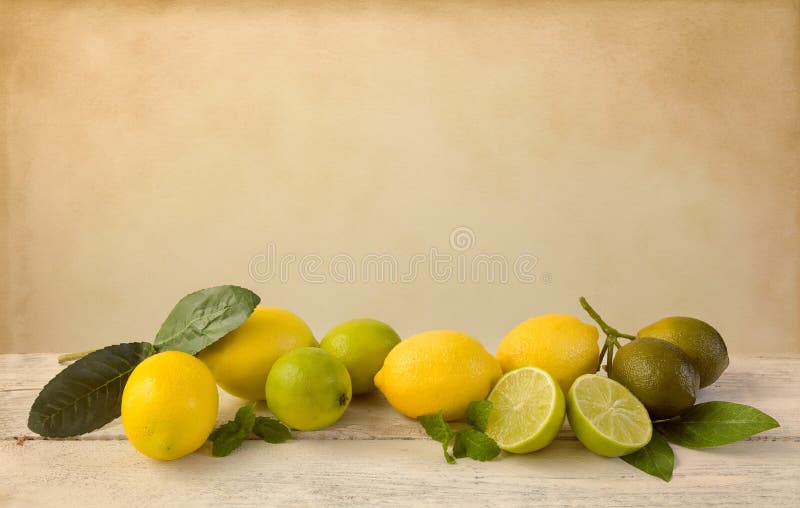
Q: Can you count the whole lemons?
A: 4